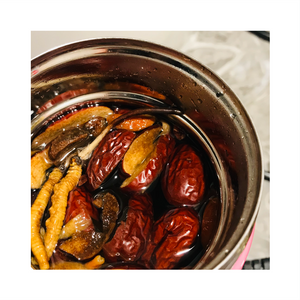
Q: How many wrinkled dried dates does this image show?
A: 6